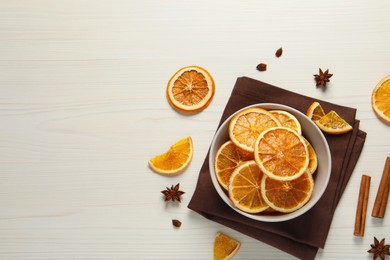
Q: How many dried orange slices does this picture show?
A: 13